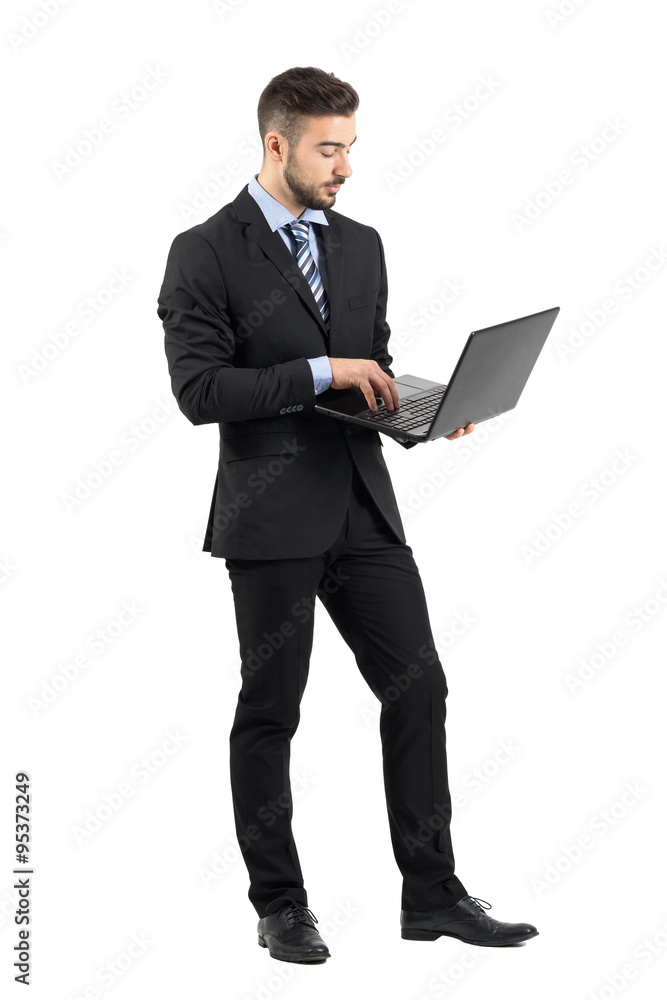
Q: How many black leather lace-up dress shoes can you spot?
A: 2